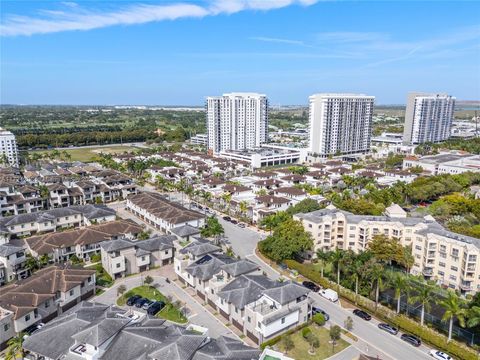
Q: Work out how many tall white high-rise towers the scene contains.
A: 3